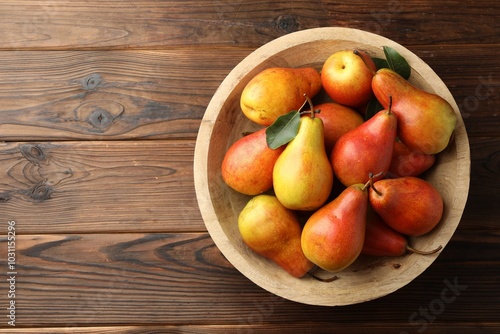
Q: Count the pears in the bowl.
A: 12